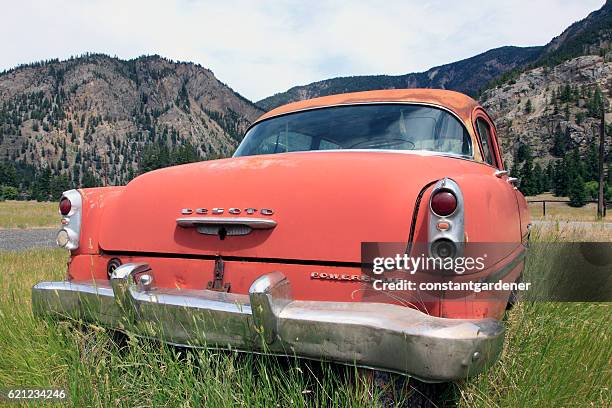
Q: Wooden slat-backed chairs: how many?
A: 0